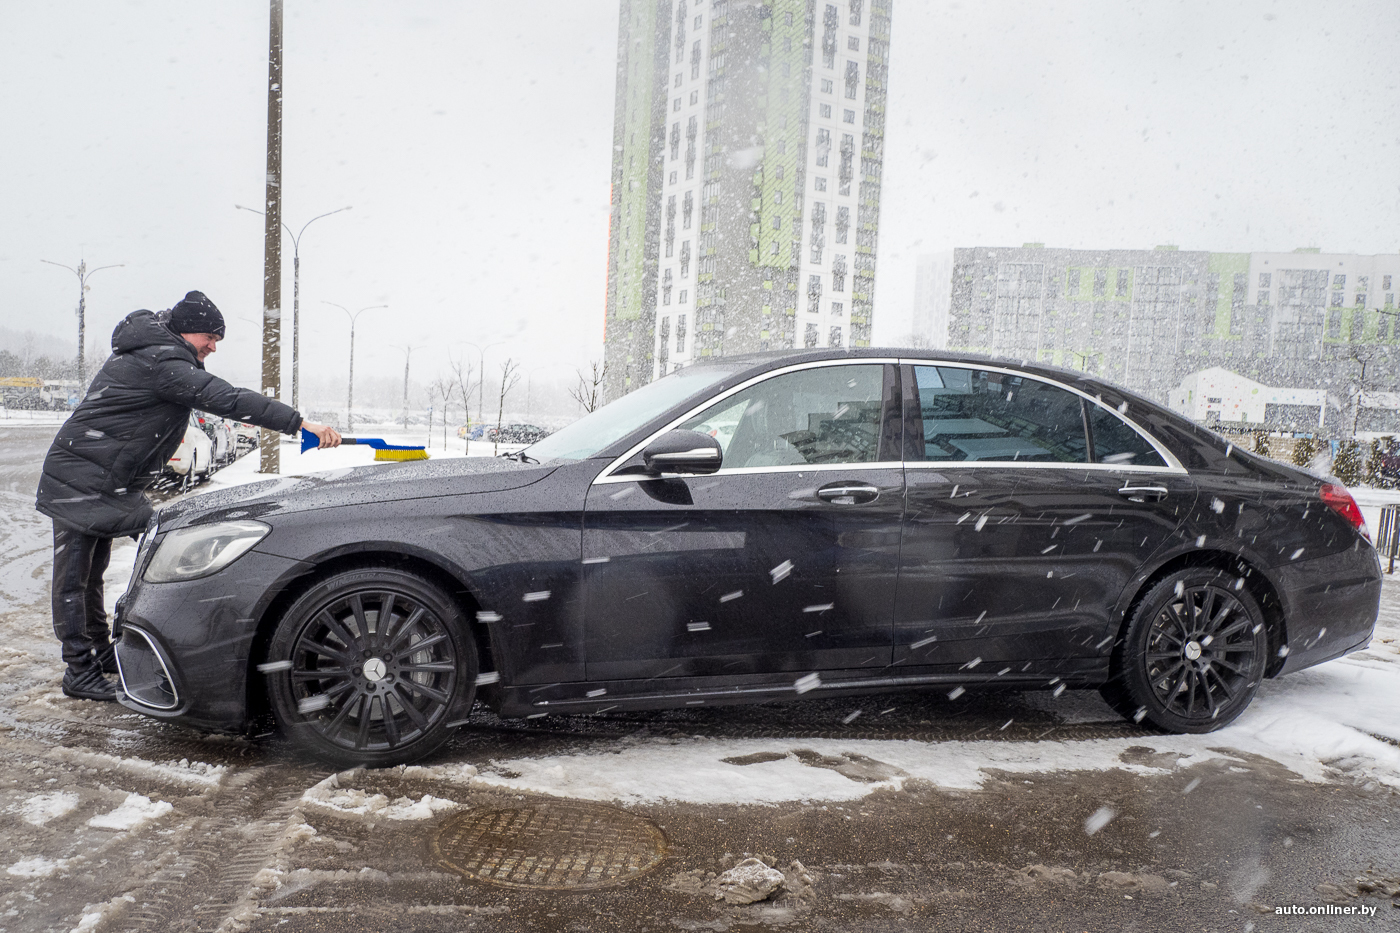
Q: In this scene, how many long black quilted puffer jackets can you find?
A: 1